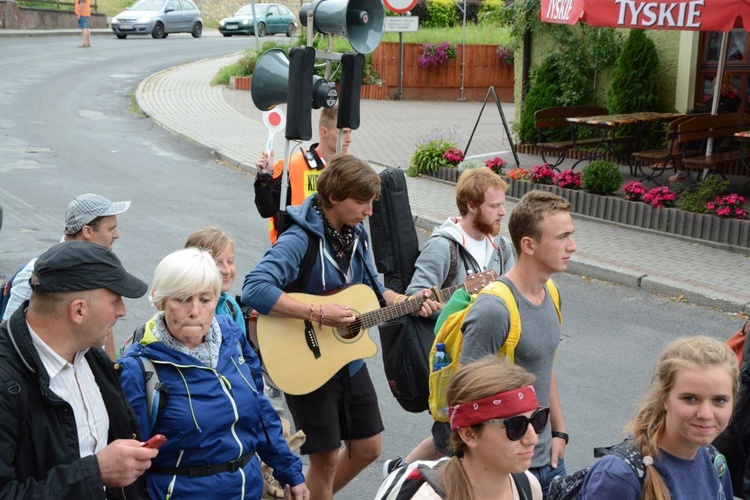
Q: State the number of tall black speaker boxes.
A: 2